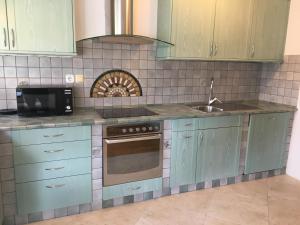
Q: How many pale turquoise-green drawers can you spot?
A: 6